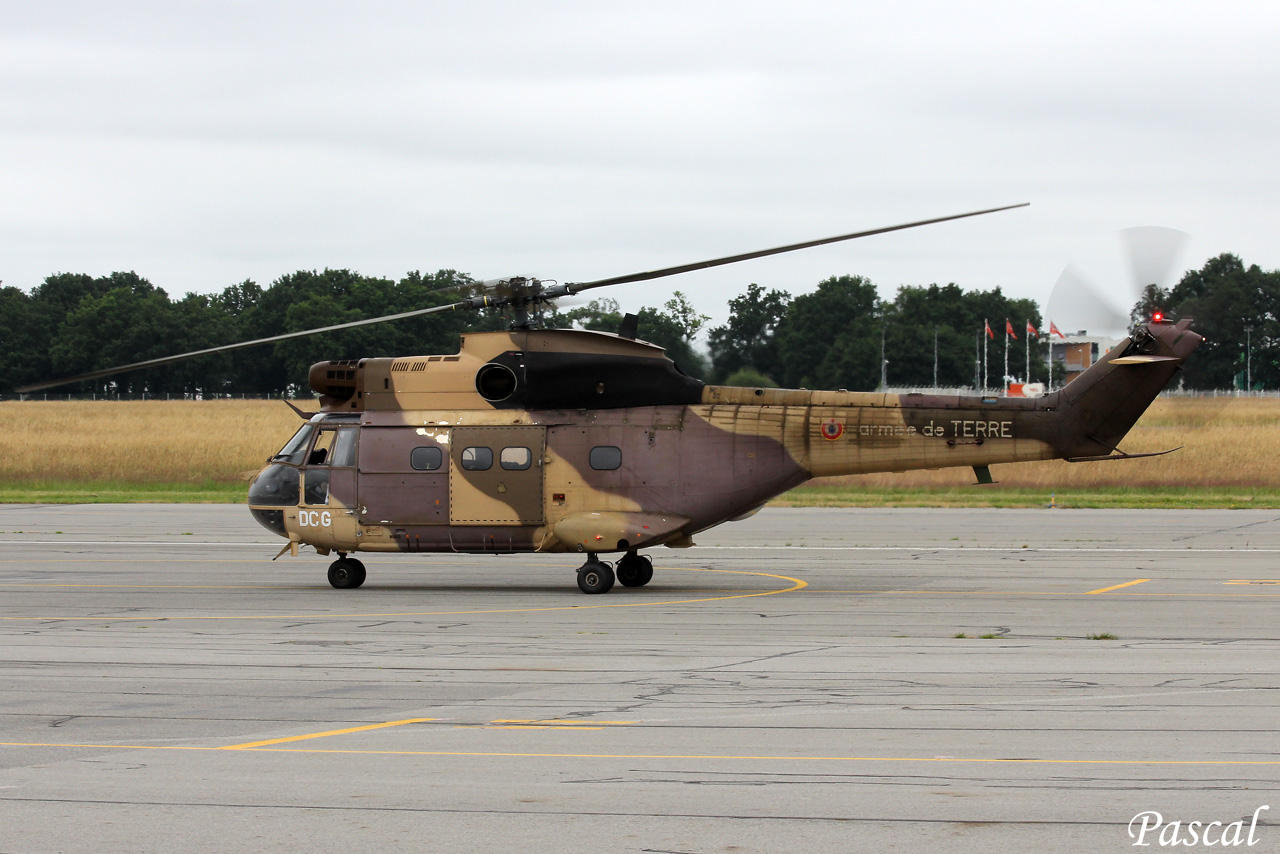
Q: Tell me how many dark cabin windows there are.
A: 4